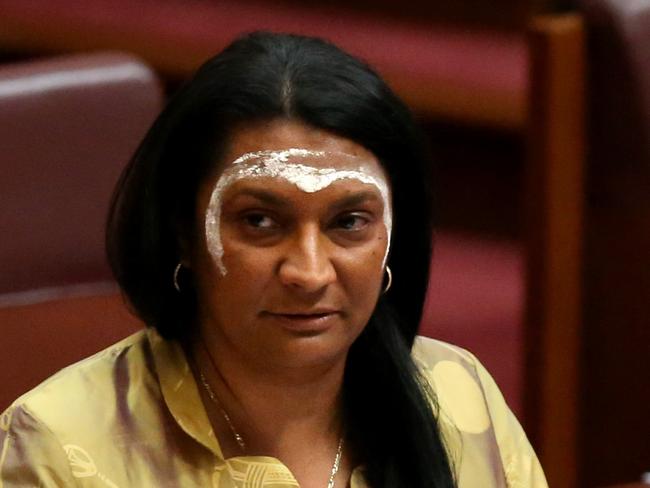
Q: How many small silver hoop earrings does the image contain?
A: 2